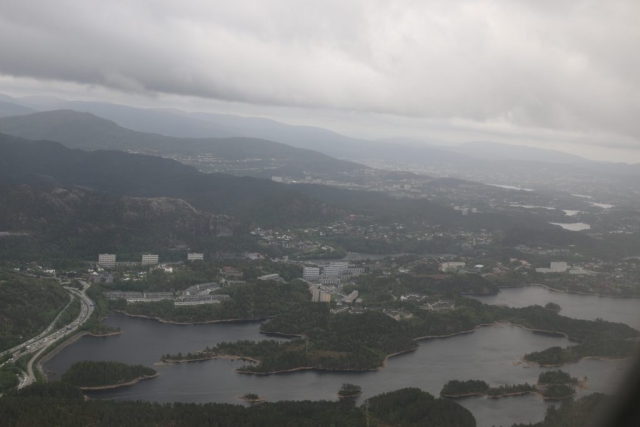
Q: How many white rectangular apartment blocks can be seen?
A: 3